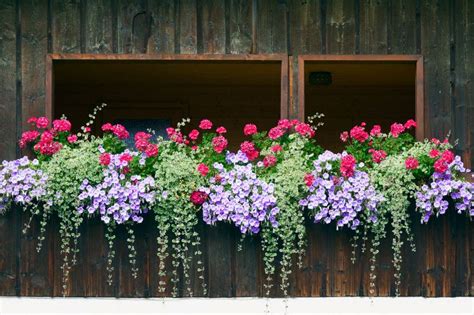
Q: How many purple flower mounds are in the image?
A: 5